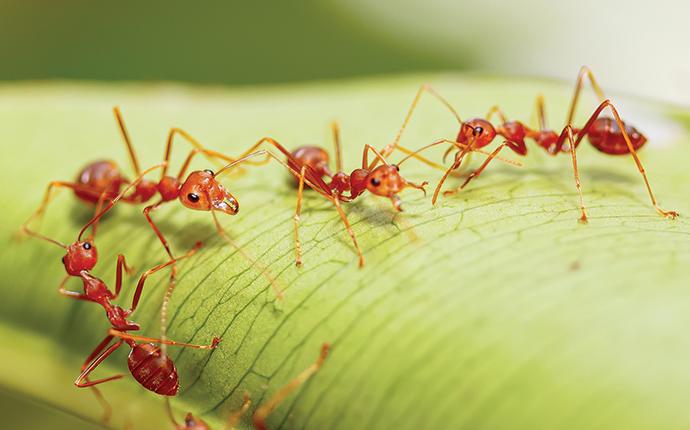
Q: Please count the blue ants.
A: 0